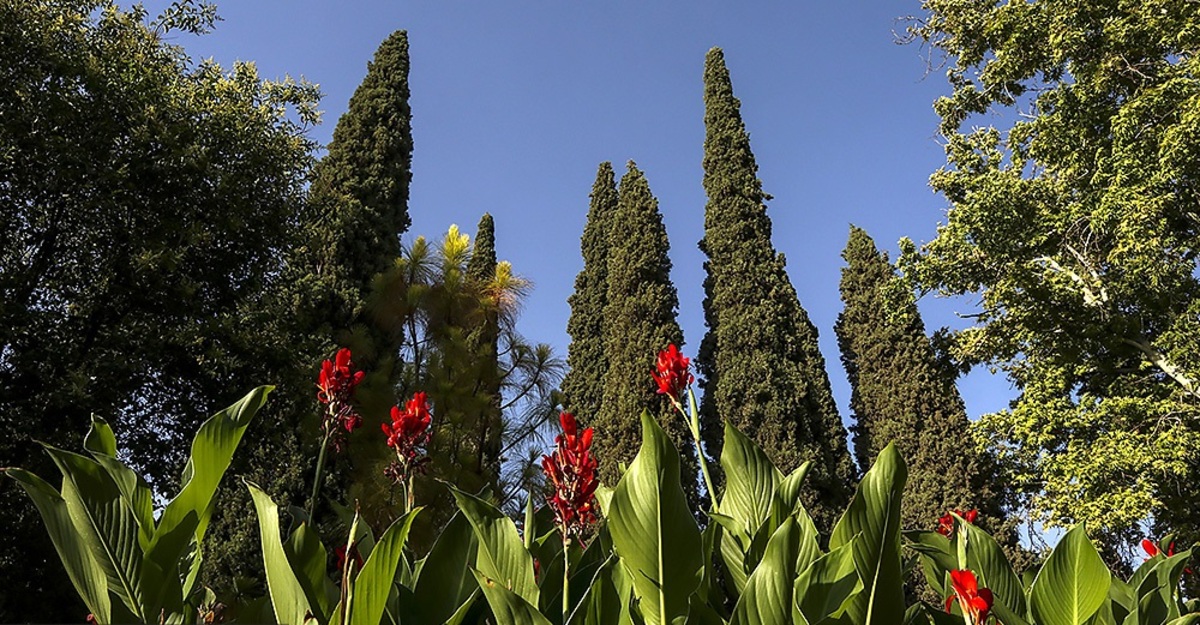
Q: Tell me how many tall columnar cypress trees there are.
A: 6